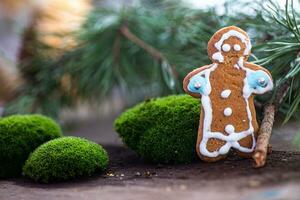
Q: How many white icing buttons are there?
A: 3